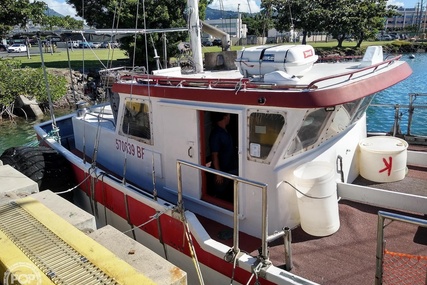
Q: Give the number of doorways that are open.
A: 1